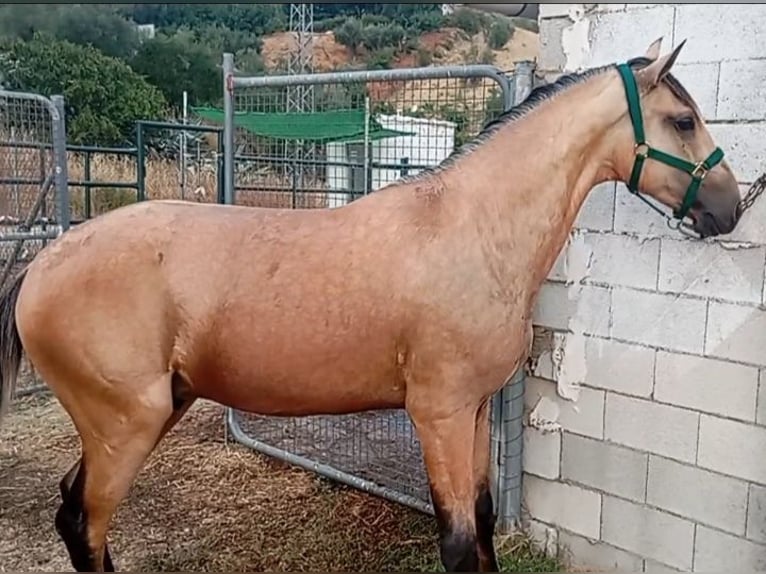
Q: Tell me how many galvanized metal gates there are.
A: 2